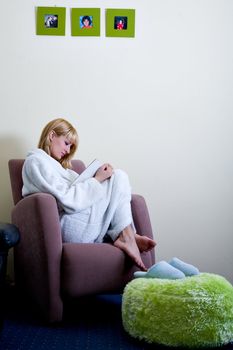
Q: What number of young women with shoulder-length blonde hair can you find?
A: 1